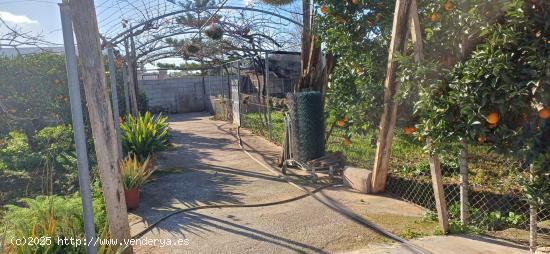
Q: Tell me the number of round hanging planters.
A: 3